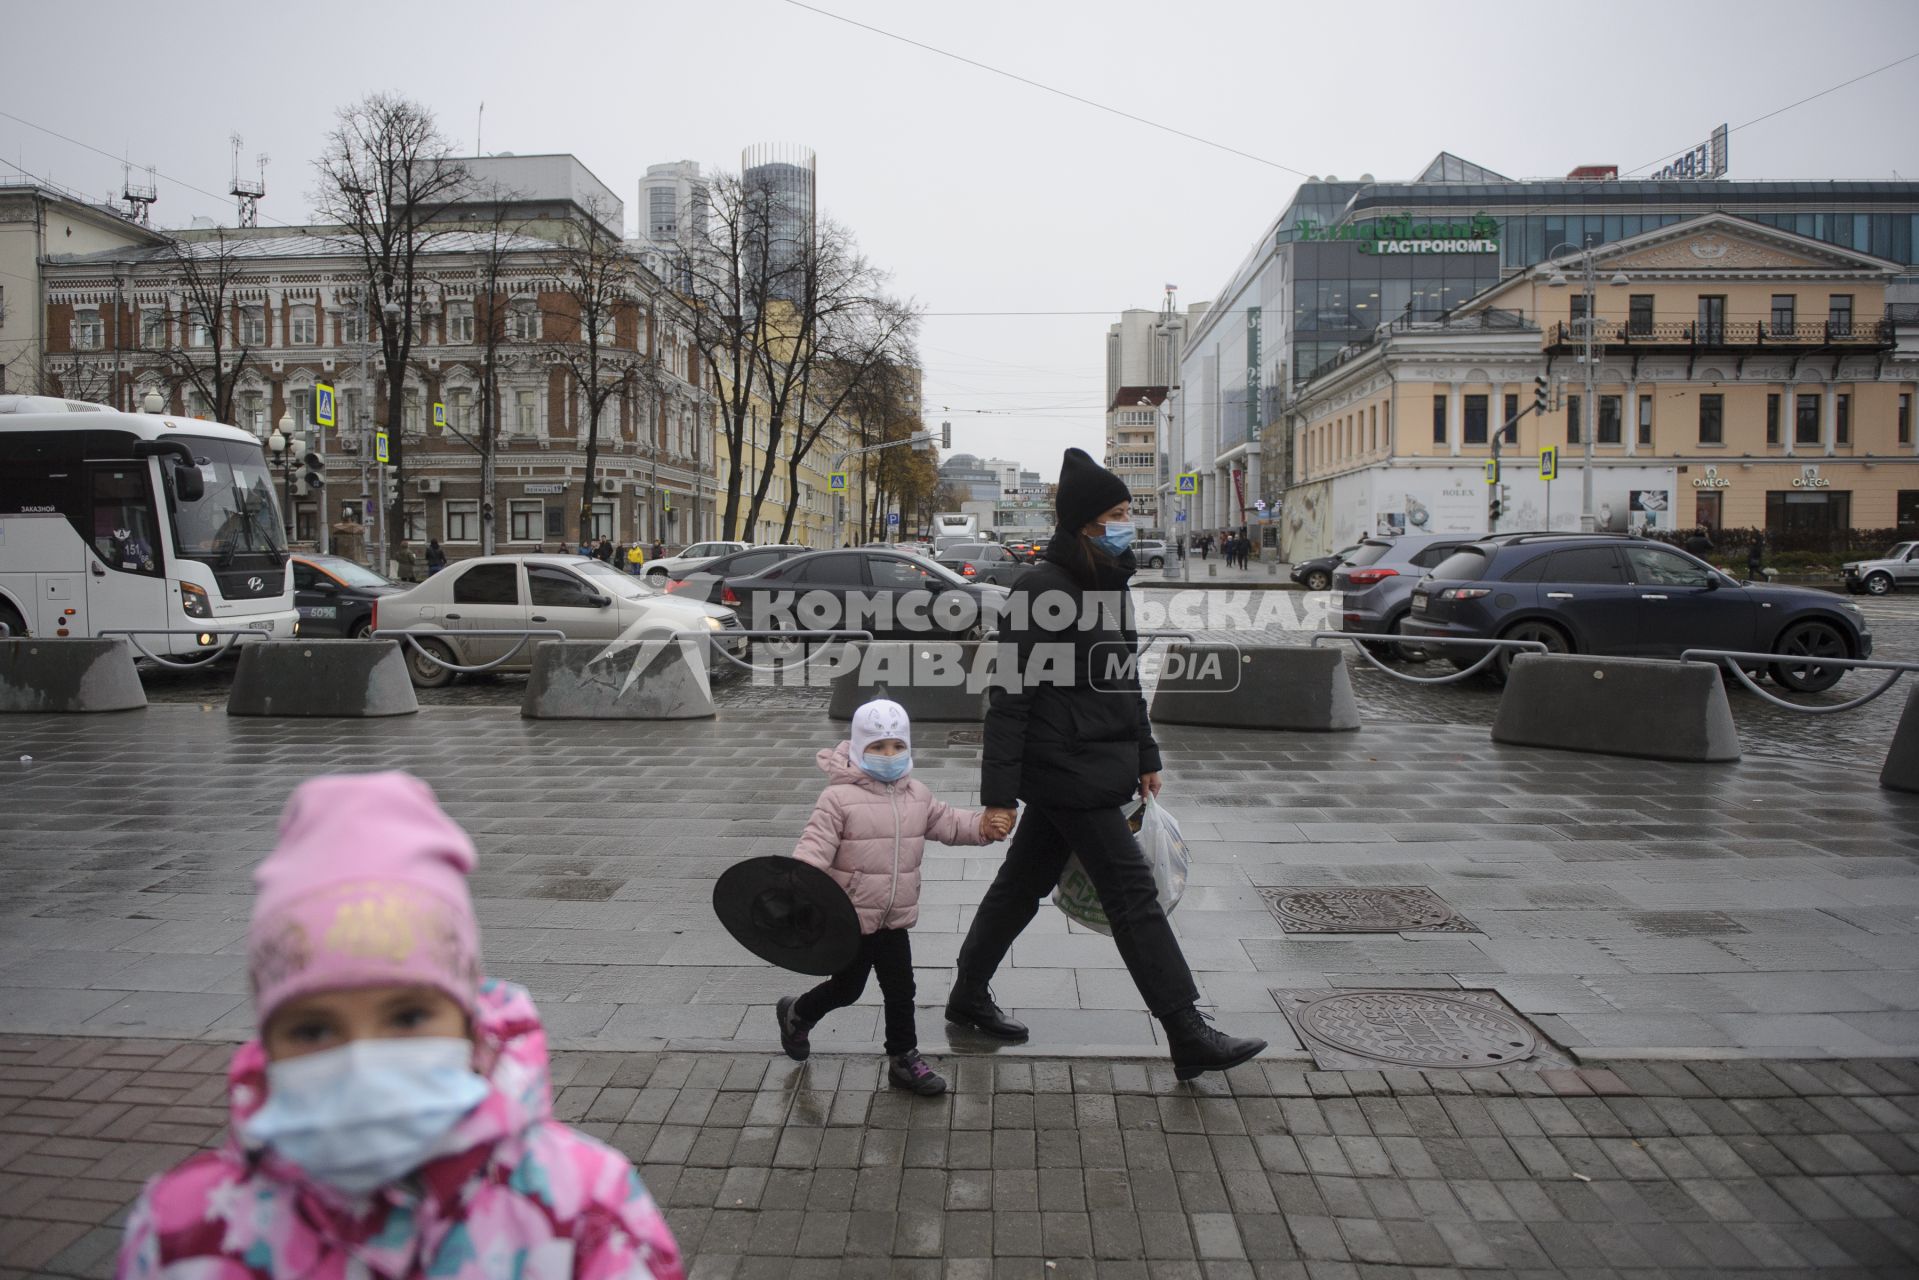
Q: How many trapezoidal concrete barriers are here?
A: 7